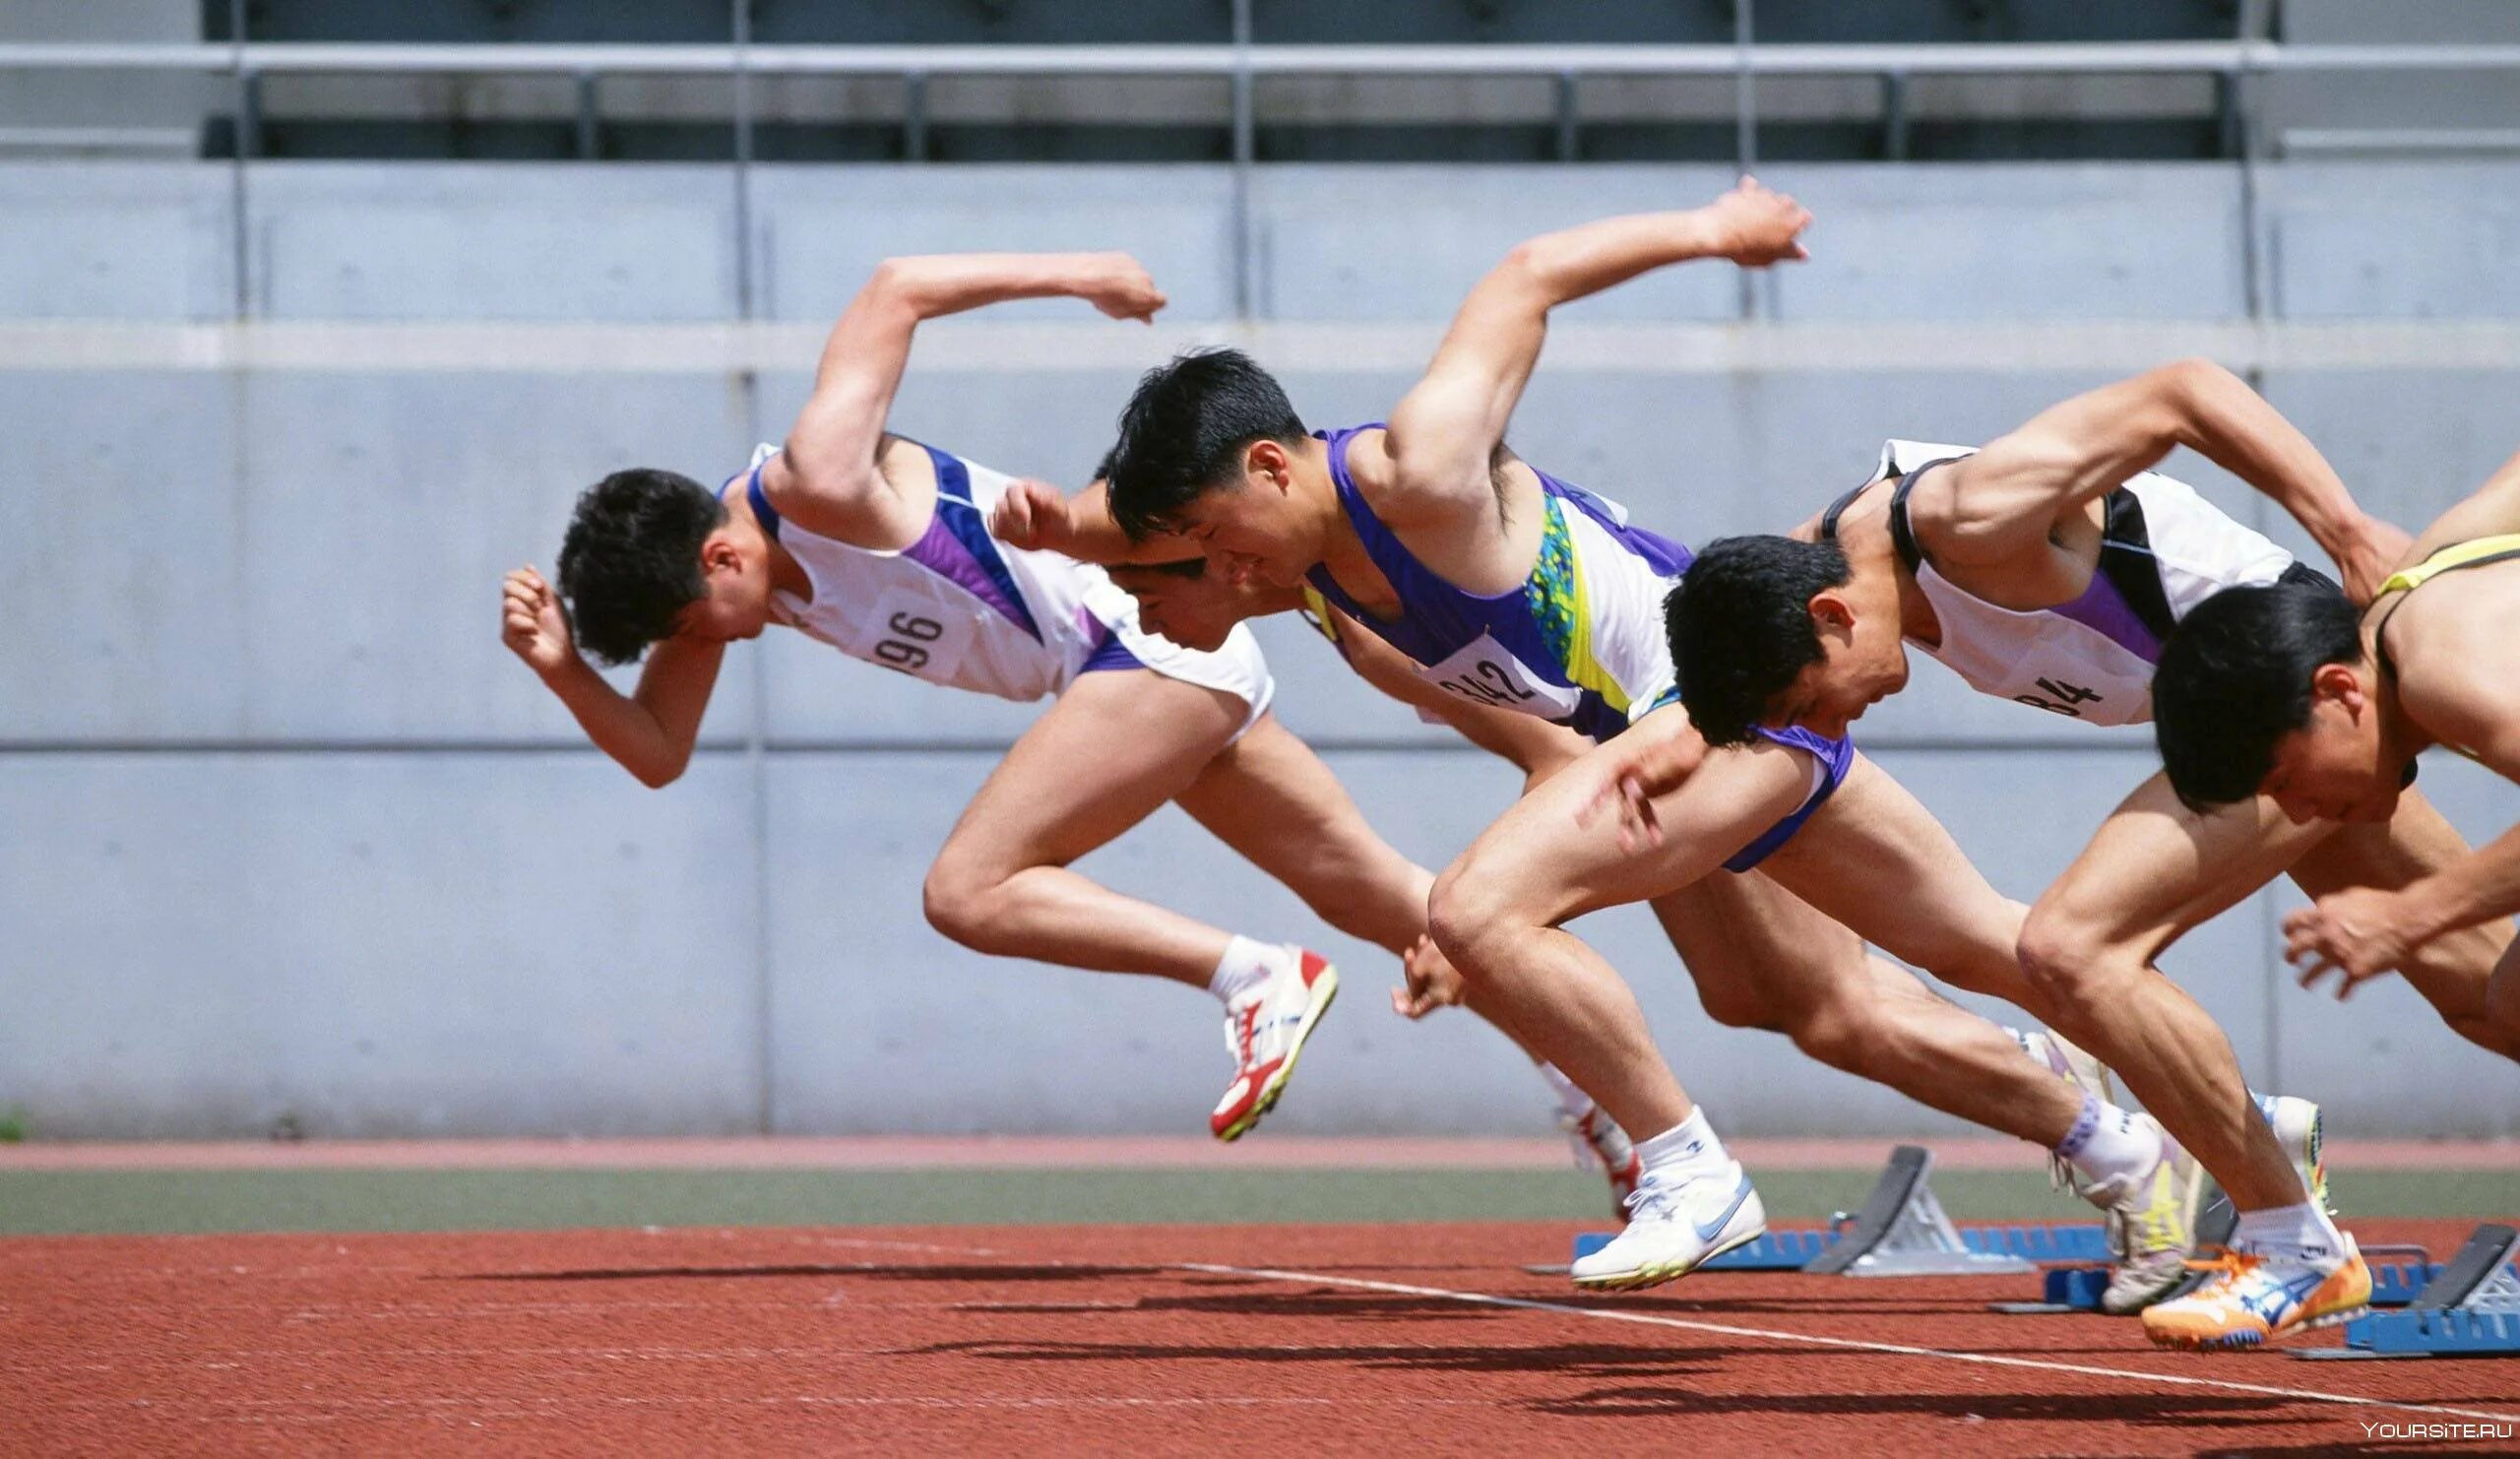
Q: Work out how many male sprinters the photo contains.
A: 5